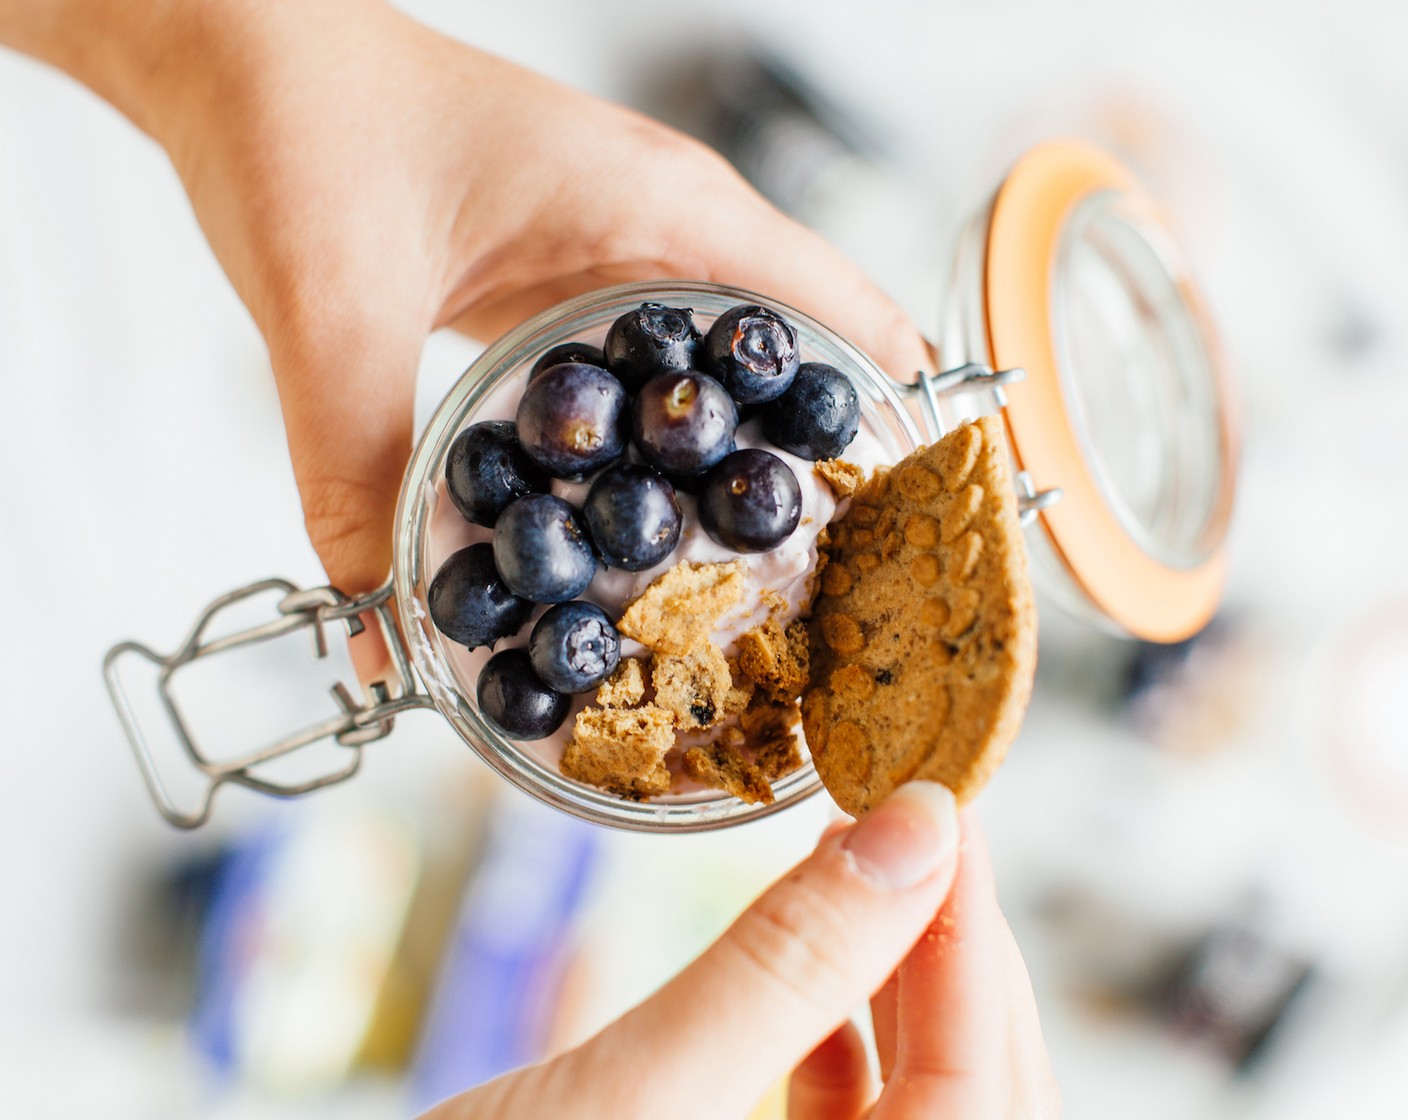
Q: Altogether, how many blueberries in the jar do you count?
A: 13